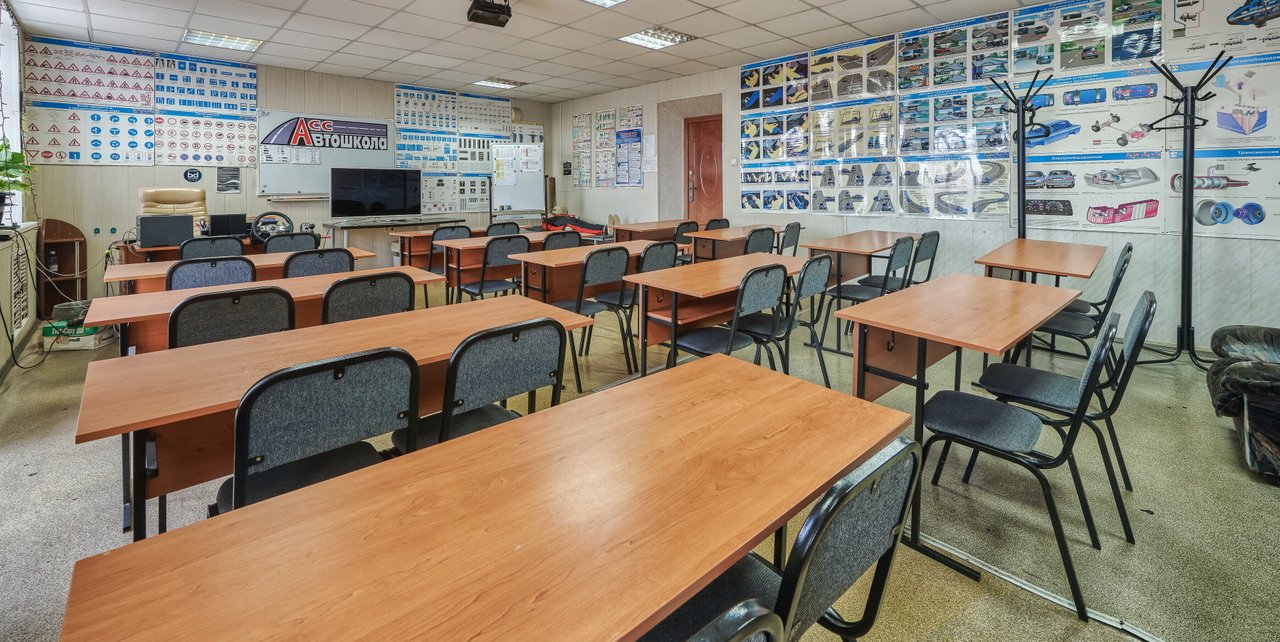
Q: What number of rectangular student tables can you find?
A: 13